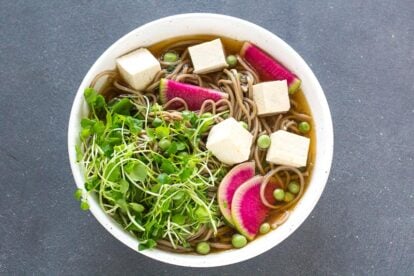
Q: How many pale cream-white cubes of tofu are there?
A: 5